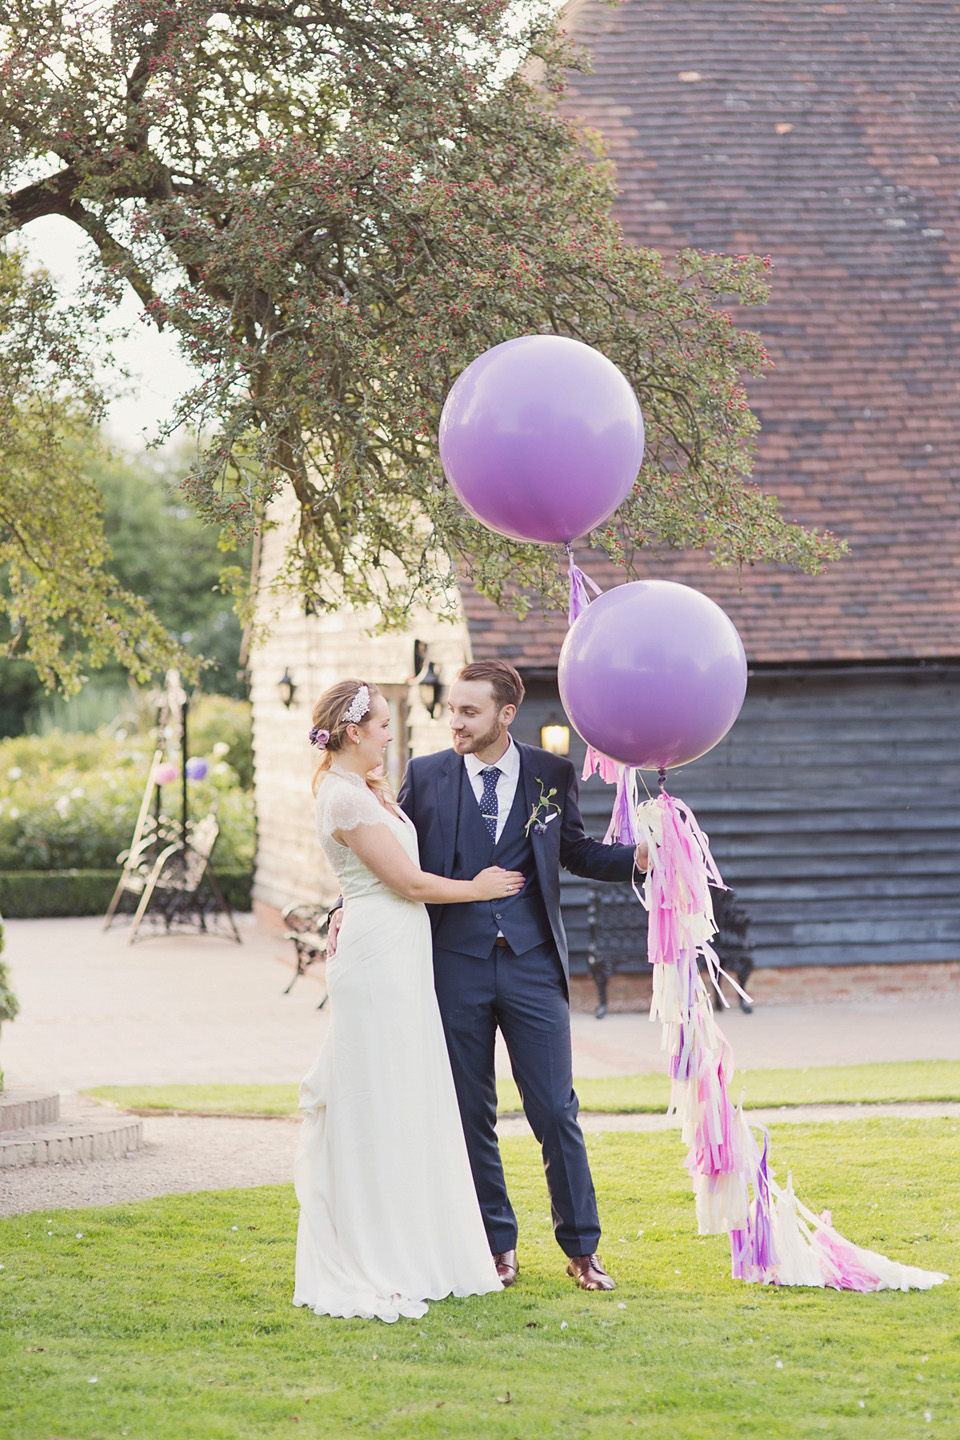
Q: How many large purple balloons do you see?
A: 2